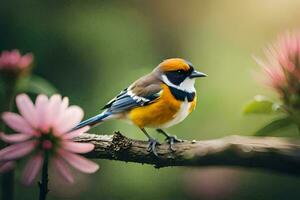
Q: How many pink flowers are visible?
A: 3